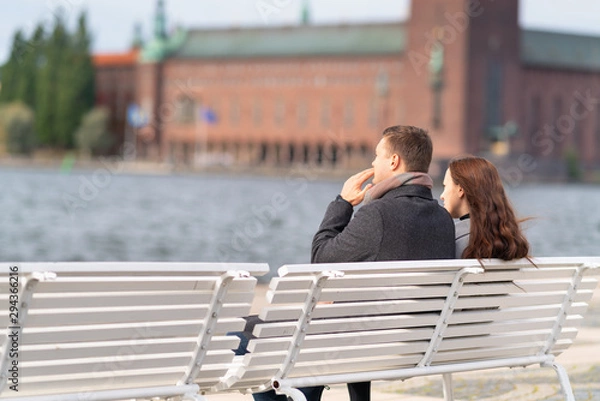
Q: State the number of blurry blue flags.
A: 2